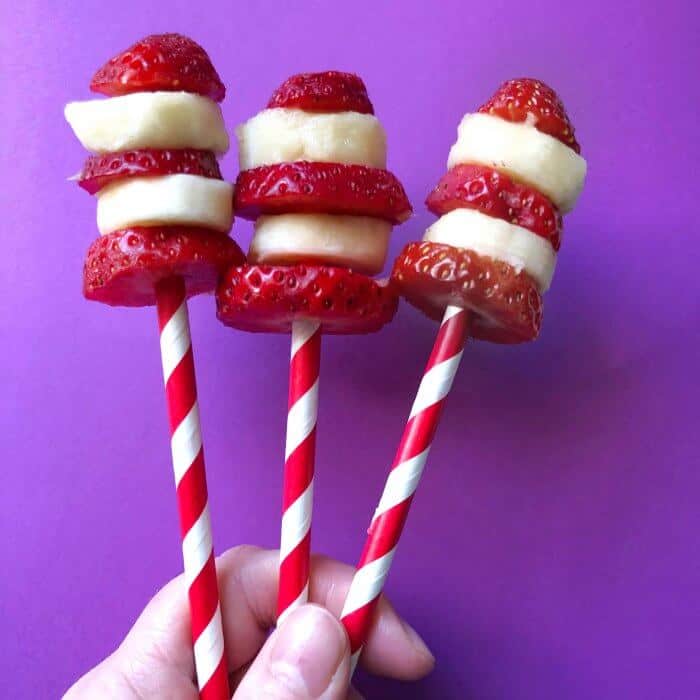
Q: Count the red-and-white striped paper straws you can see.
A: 3